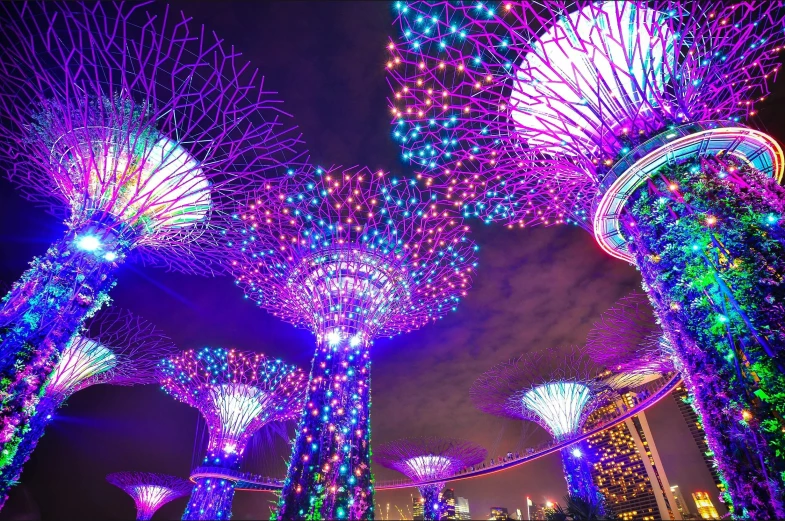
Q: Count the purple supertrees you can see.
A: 9